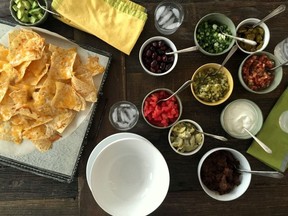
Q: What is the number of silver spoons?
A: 10